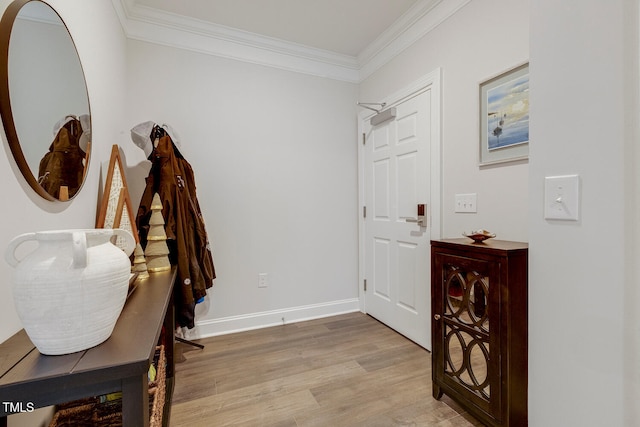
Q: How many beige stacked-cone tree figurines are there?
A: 2